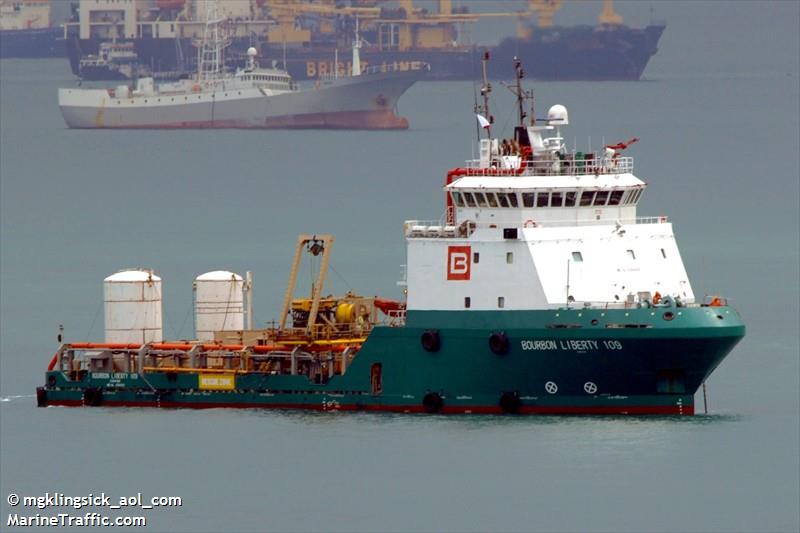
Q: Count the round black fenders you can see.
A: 5